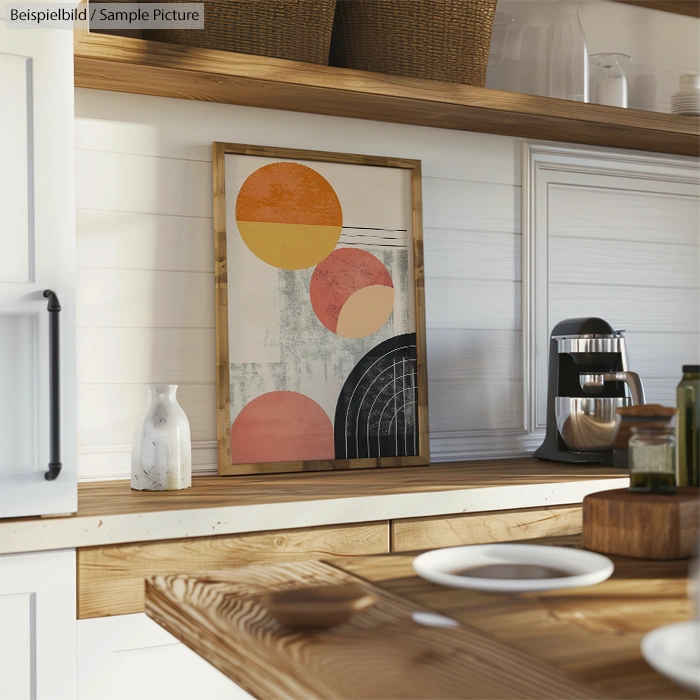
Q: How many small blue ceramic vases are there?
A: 0